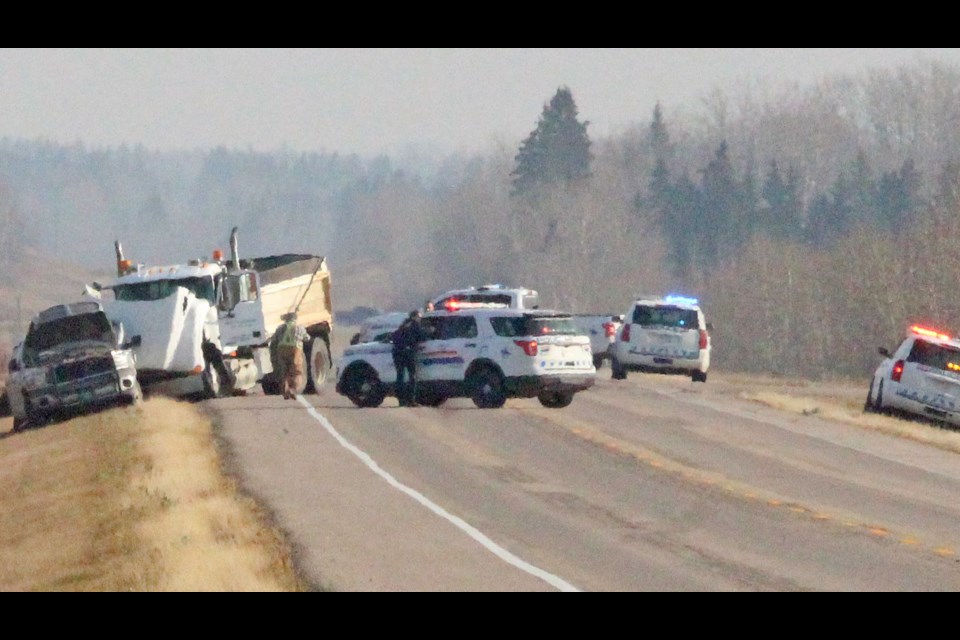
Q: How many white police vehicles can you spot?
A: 4